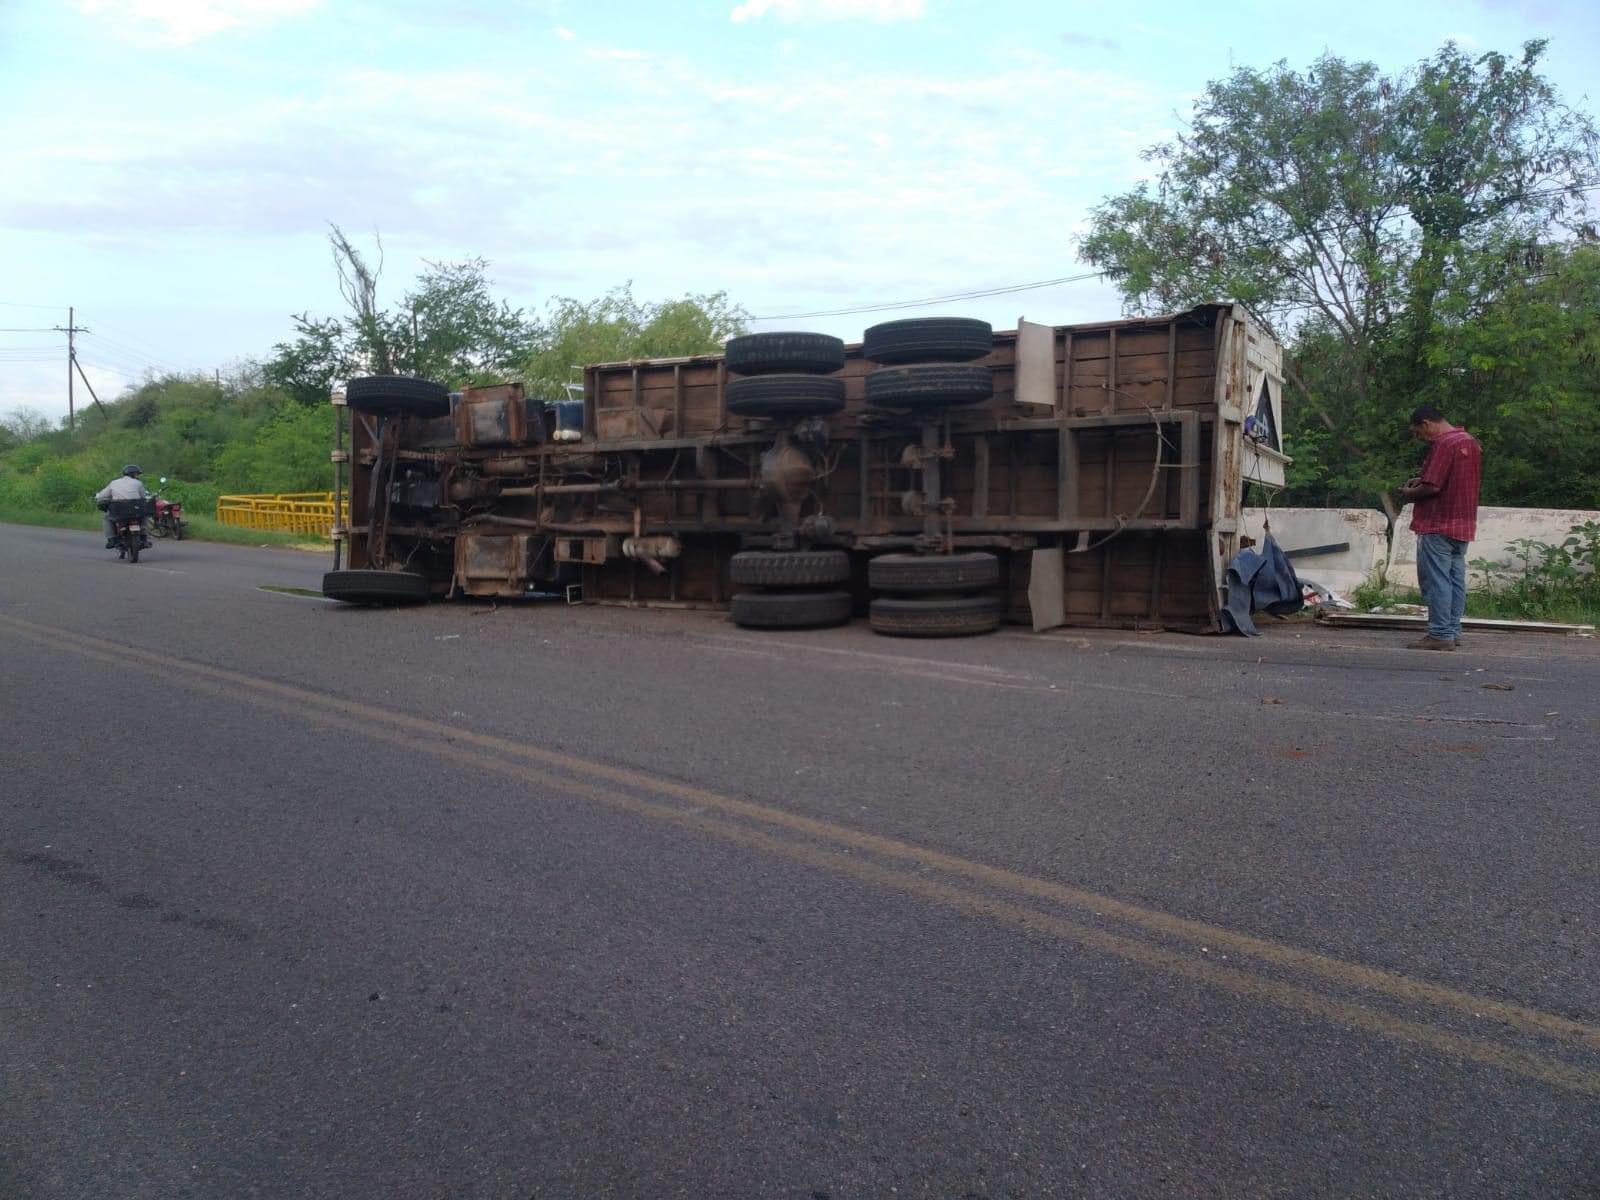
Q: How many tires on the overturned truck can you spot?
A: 10